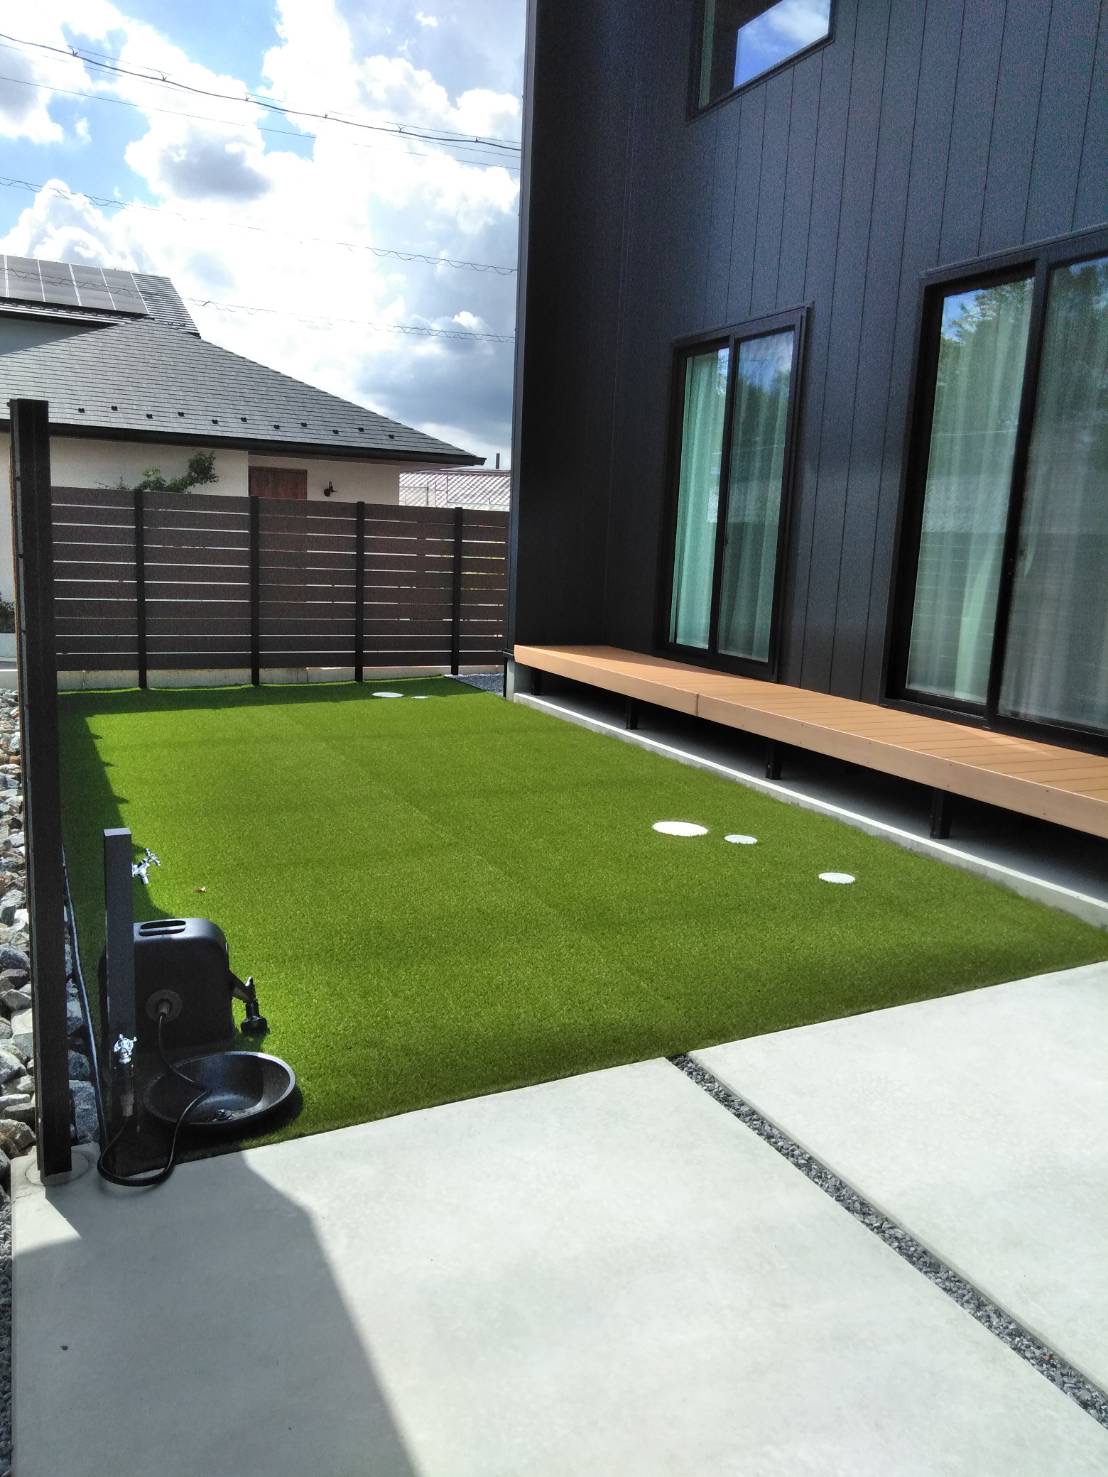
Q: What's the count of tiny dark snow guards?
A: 11